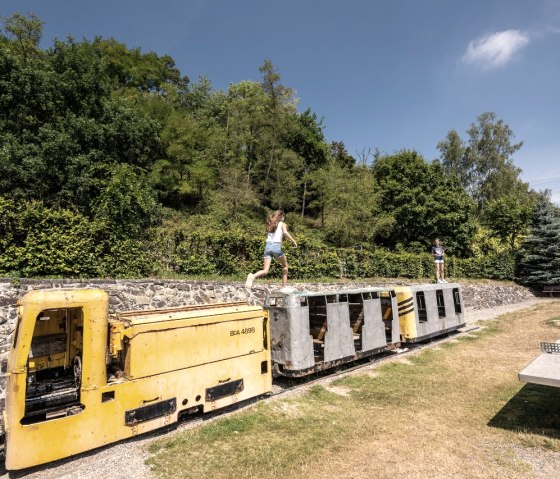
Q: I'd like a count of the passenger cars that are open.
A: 1